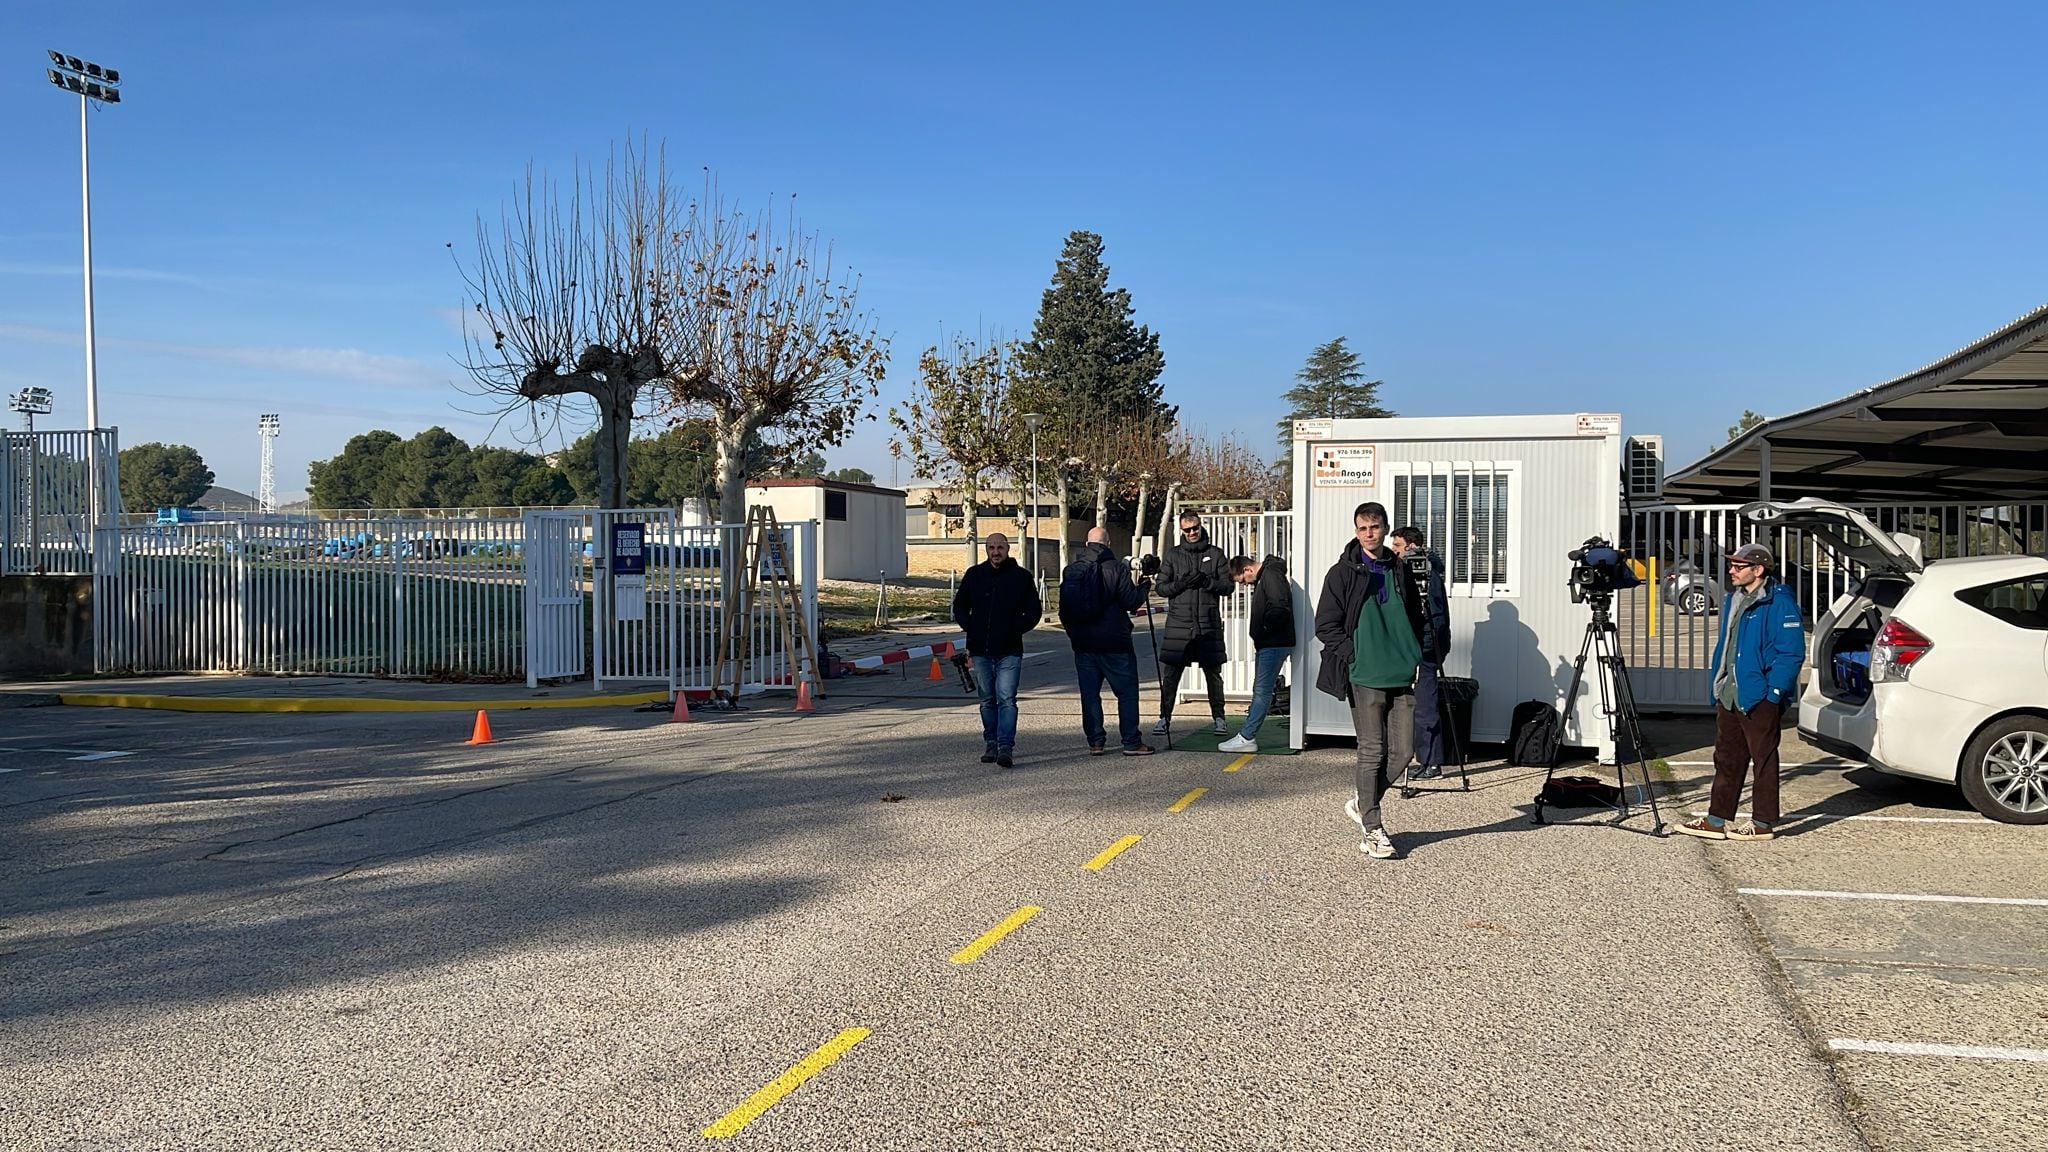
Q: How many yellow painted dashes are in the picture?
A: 5